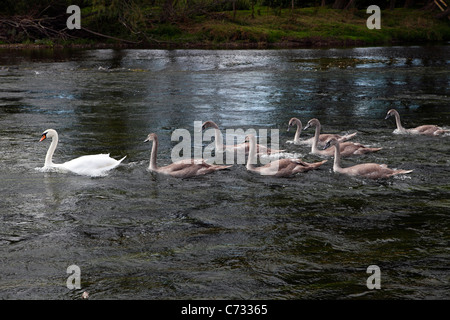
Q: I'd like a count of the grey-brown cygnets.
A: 7